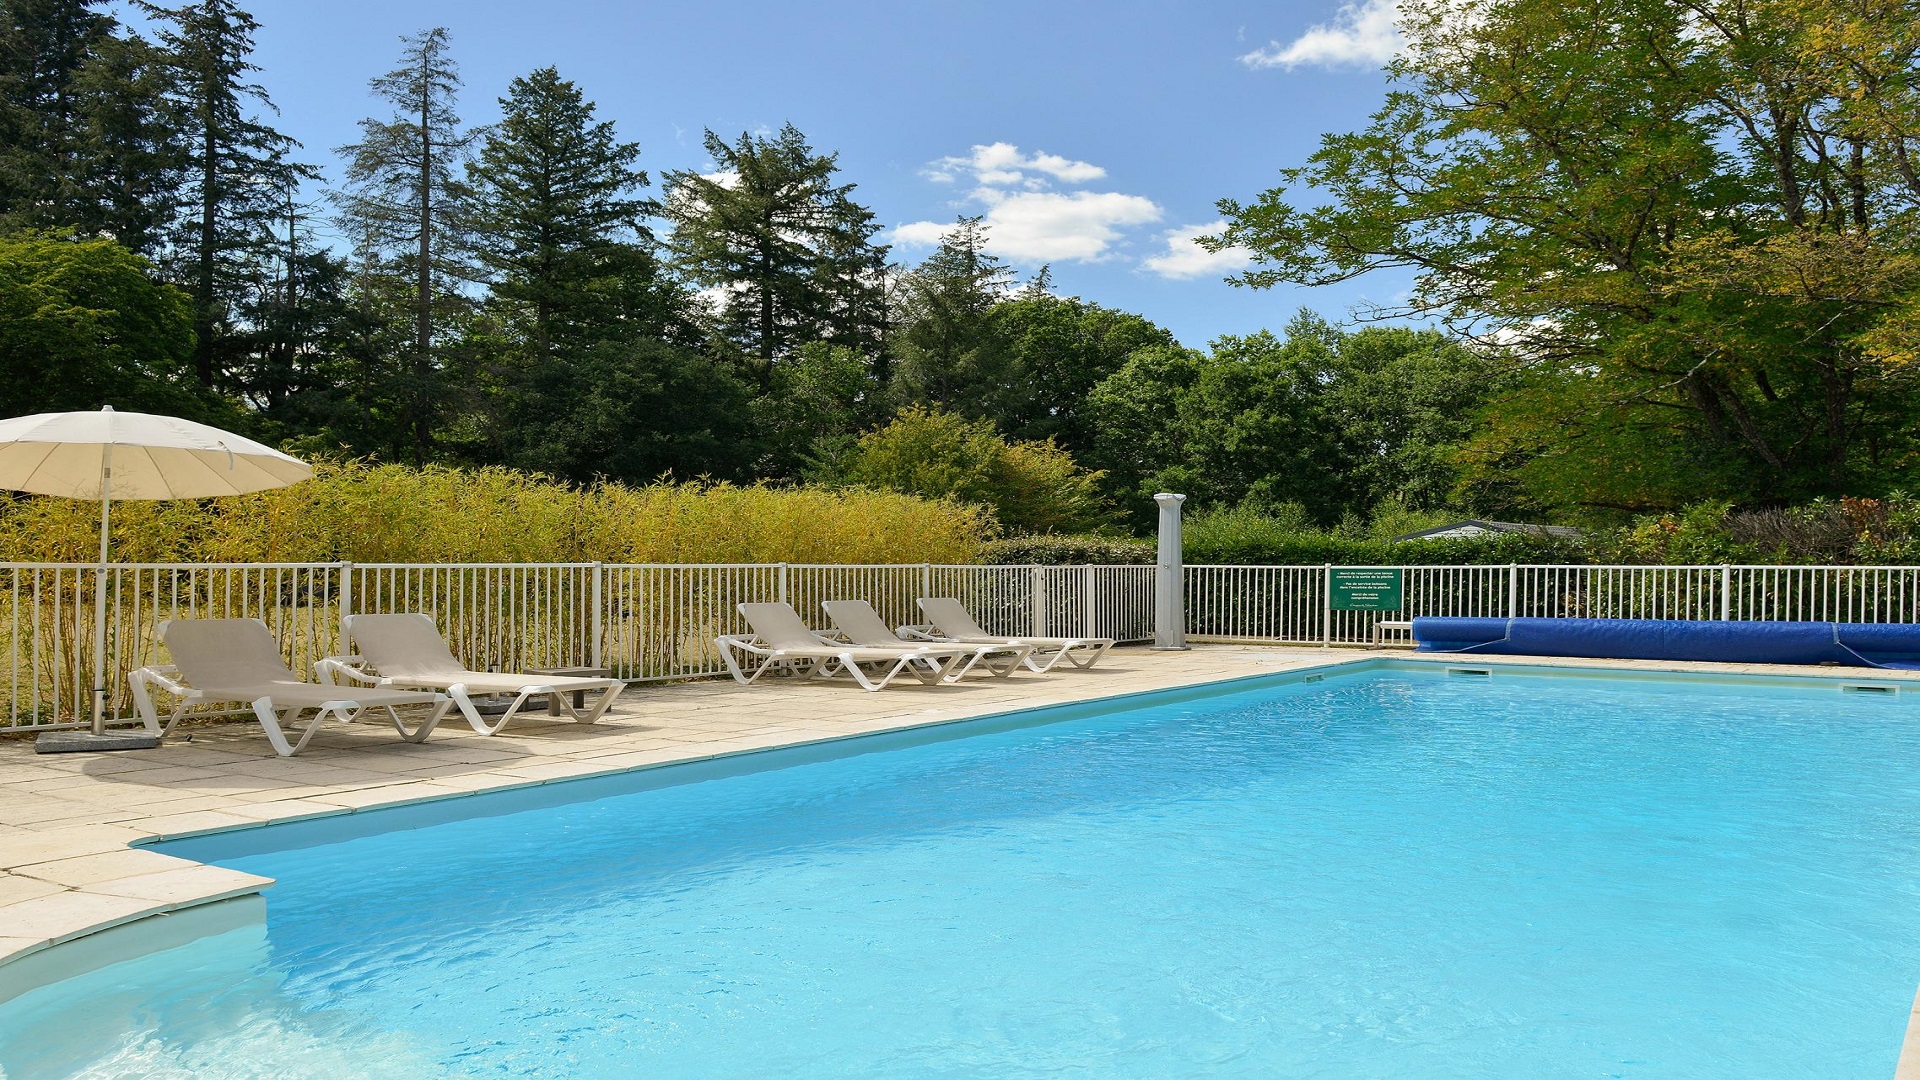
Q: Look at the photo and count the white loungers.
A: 5